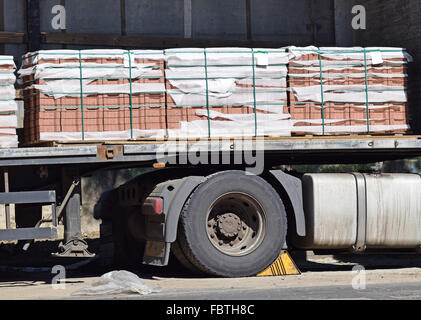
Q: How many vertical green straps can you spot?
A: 6